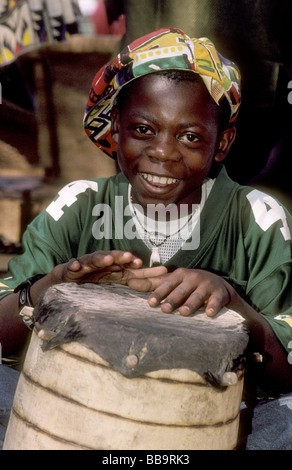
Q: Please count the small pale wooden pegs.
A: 5